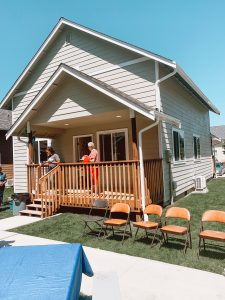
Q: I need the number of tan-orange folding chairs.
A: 4